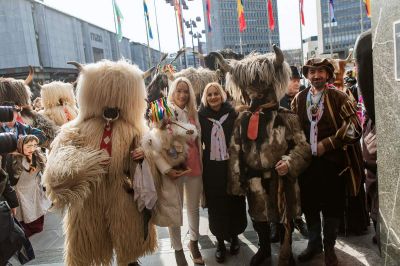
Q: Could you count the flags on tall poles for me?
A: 9